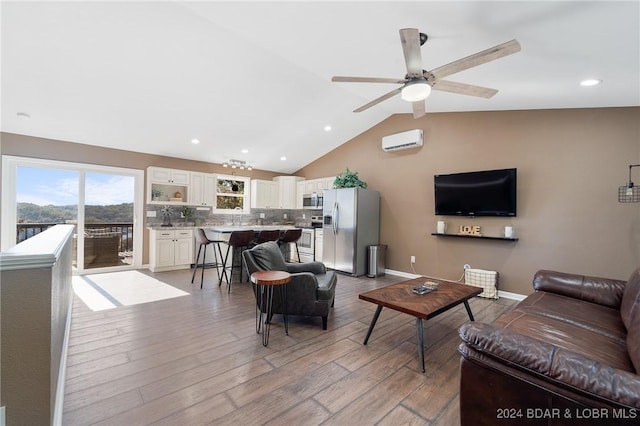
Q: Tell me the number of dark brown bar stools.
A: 4